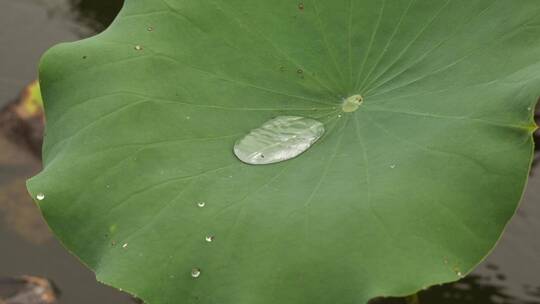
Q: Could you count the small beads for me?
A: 4